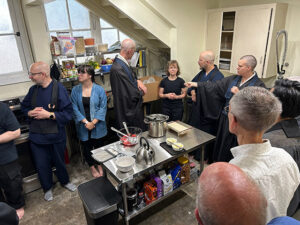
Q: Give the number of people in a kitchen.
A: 10